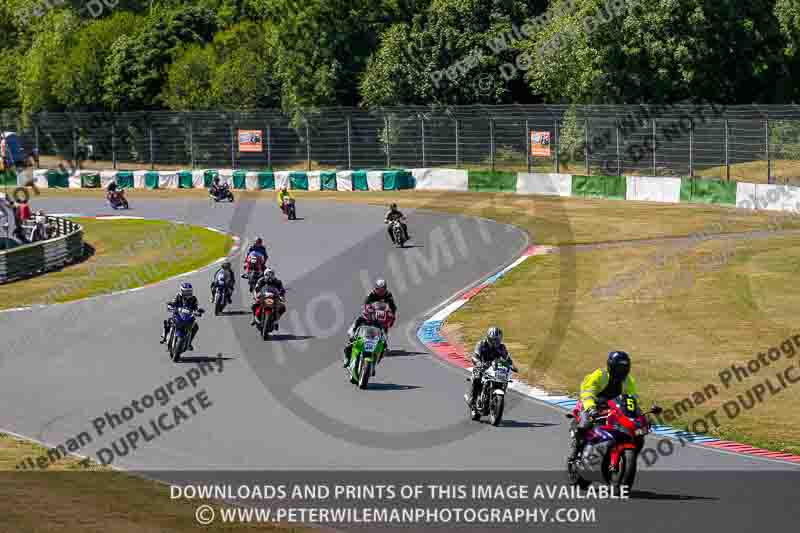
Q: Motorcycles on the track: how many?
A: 12